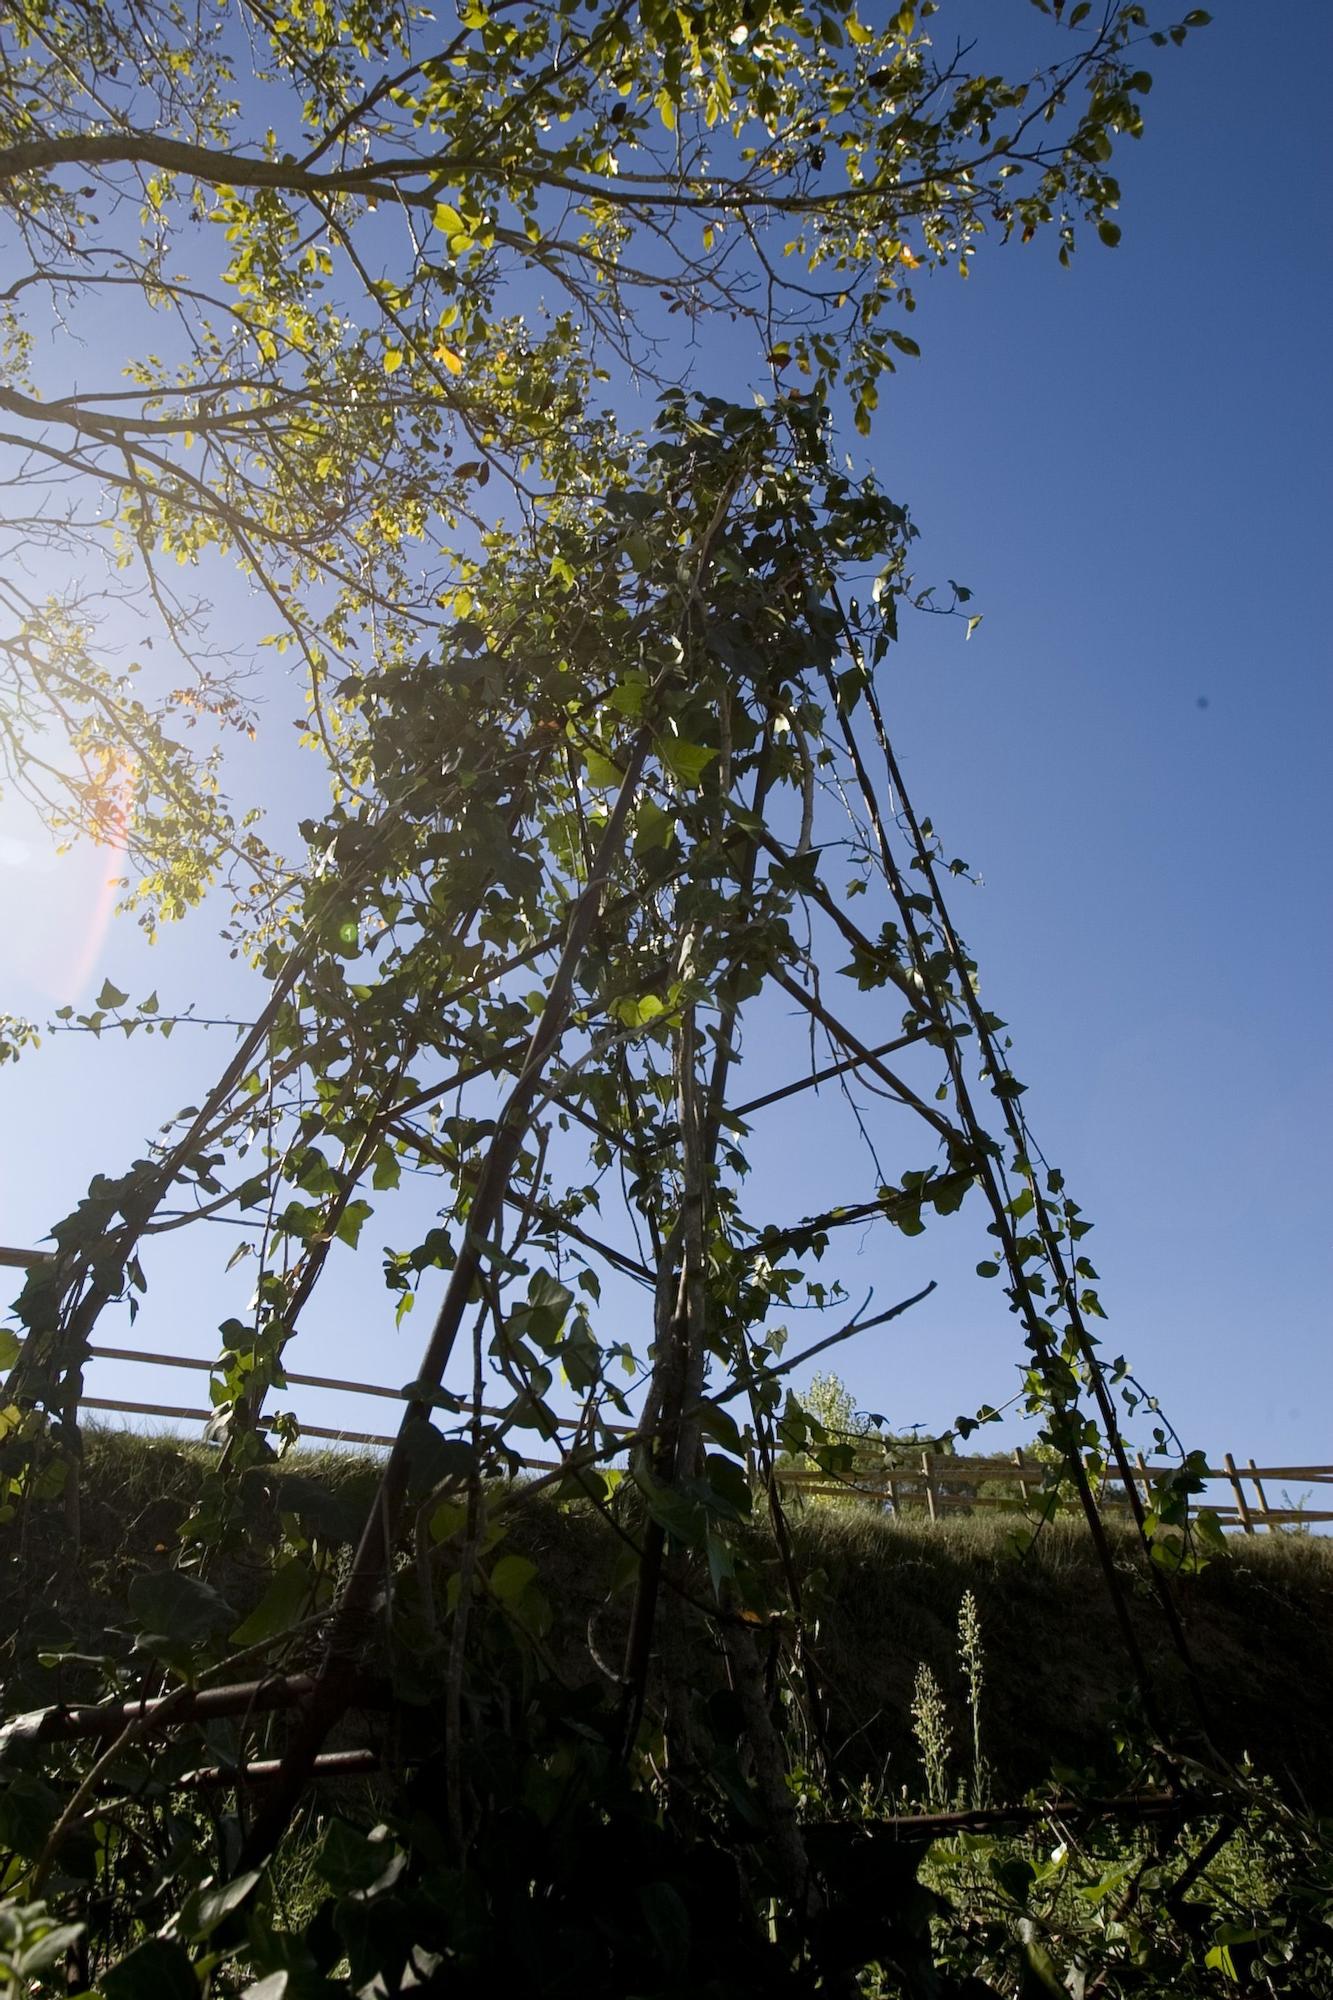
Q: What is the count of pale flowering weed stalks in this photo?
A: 2